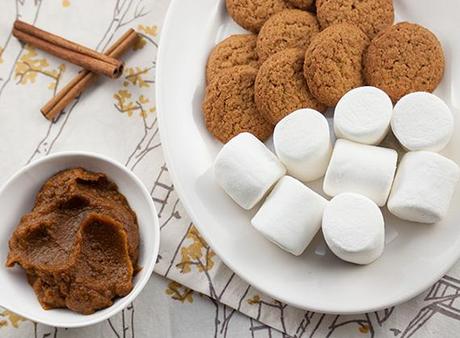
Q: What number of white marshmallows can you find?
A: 8